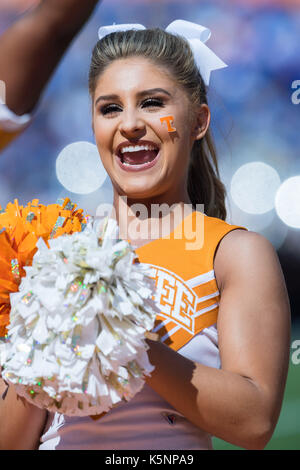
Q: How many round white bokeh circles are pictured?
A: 3